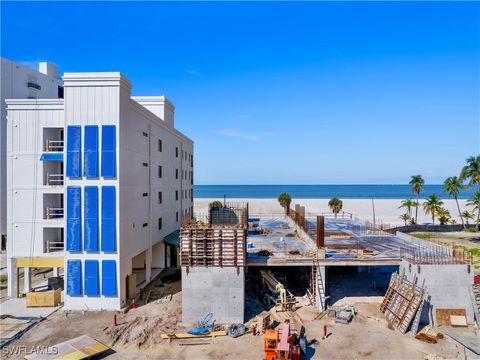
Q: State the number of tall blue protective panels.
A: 9